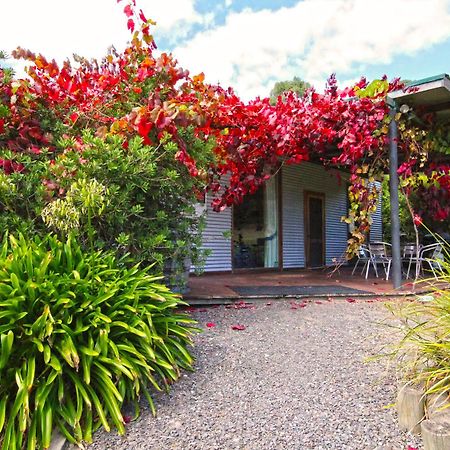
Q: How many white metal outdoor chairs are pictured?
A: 4